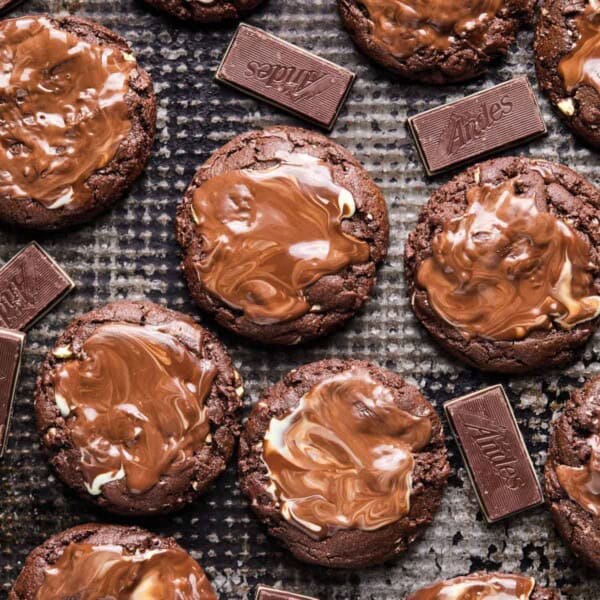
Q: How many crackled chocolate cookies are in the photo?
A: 11